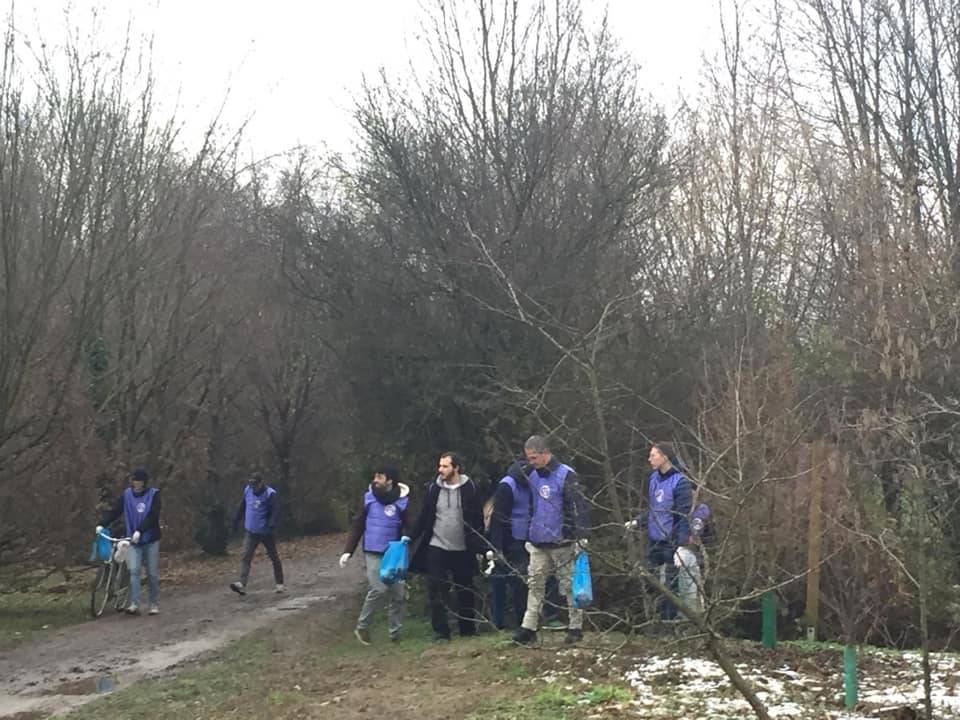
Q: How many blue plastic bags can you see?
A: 3